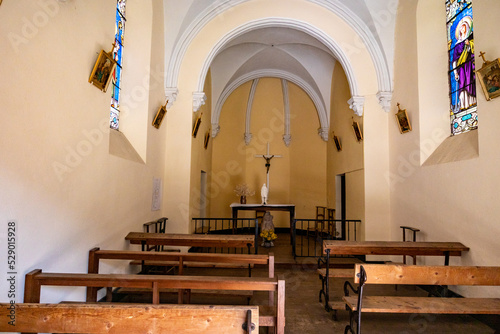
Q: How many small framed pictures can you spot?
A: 8